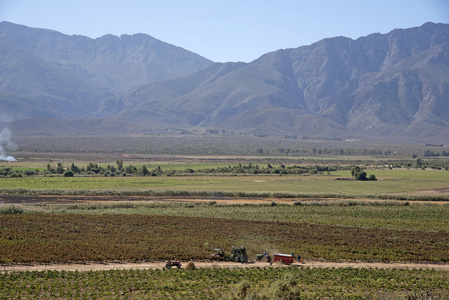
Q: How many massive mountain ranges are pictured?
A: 2